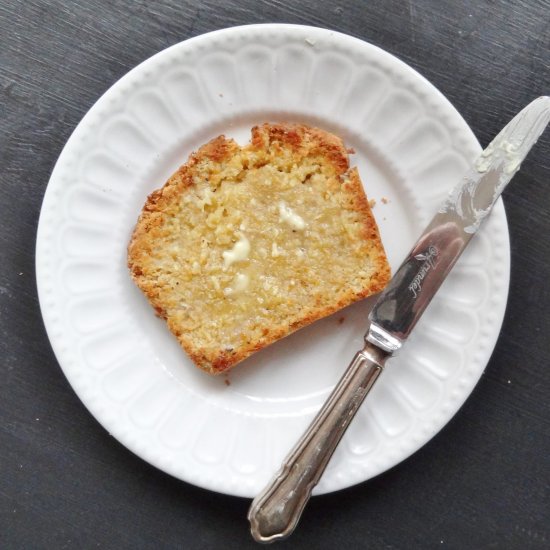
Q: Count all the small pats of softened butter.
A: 3